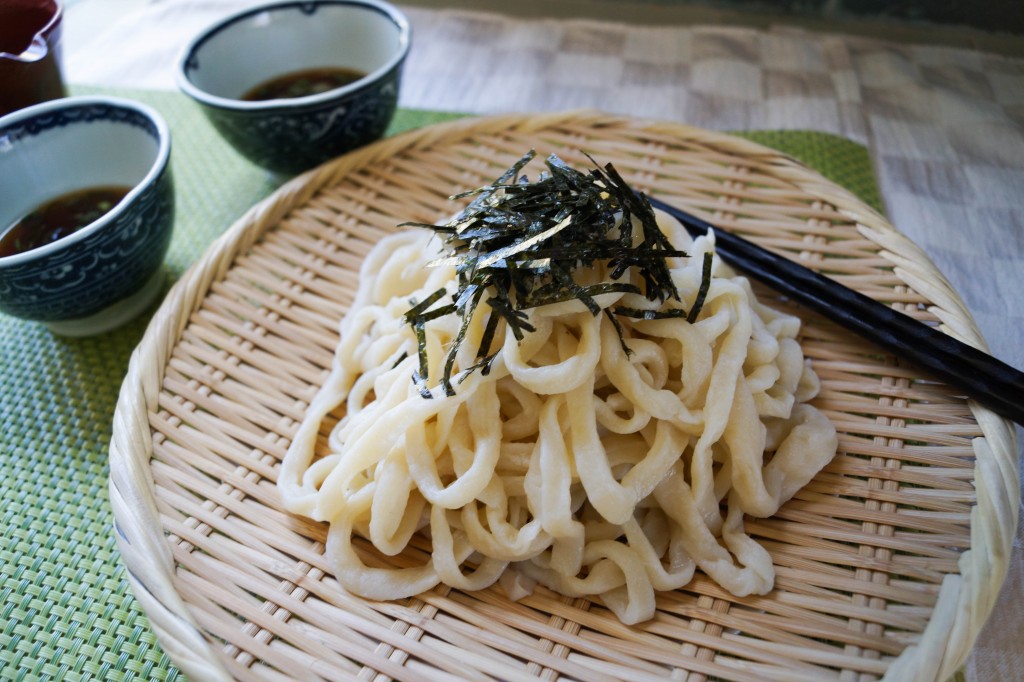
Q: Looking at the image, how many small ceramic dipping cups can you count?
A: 2